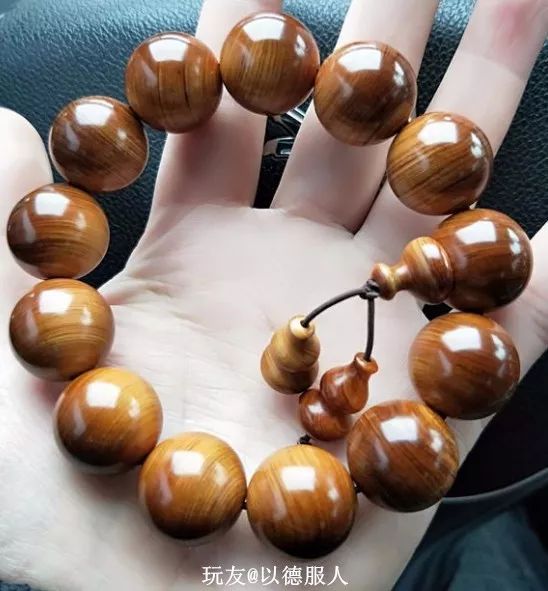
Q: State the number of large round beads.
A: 13